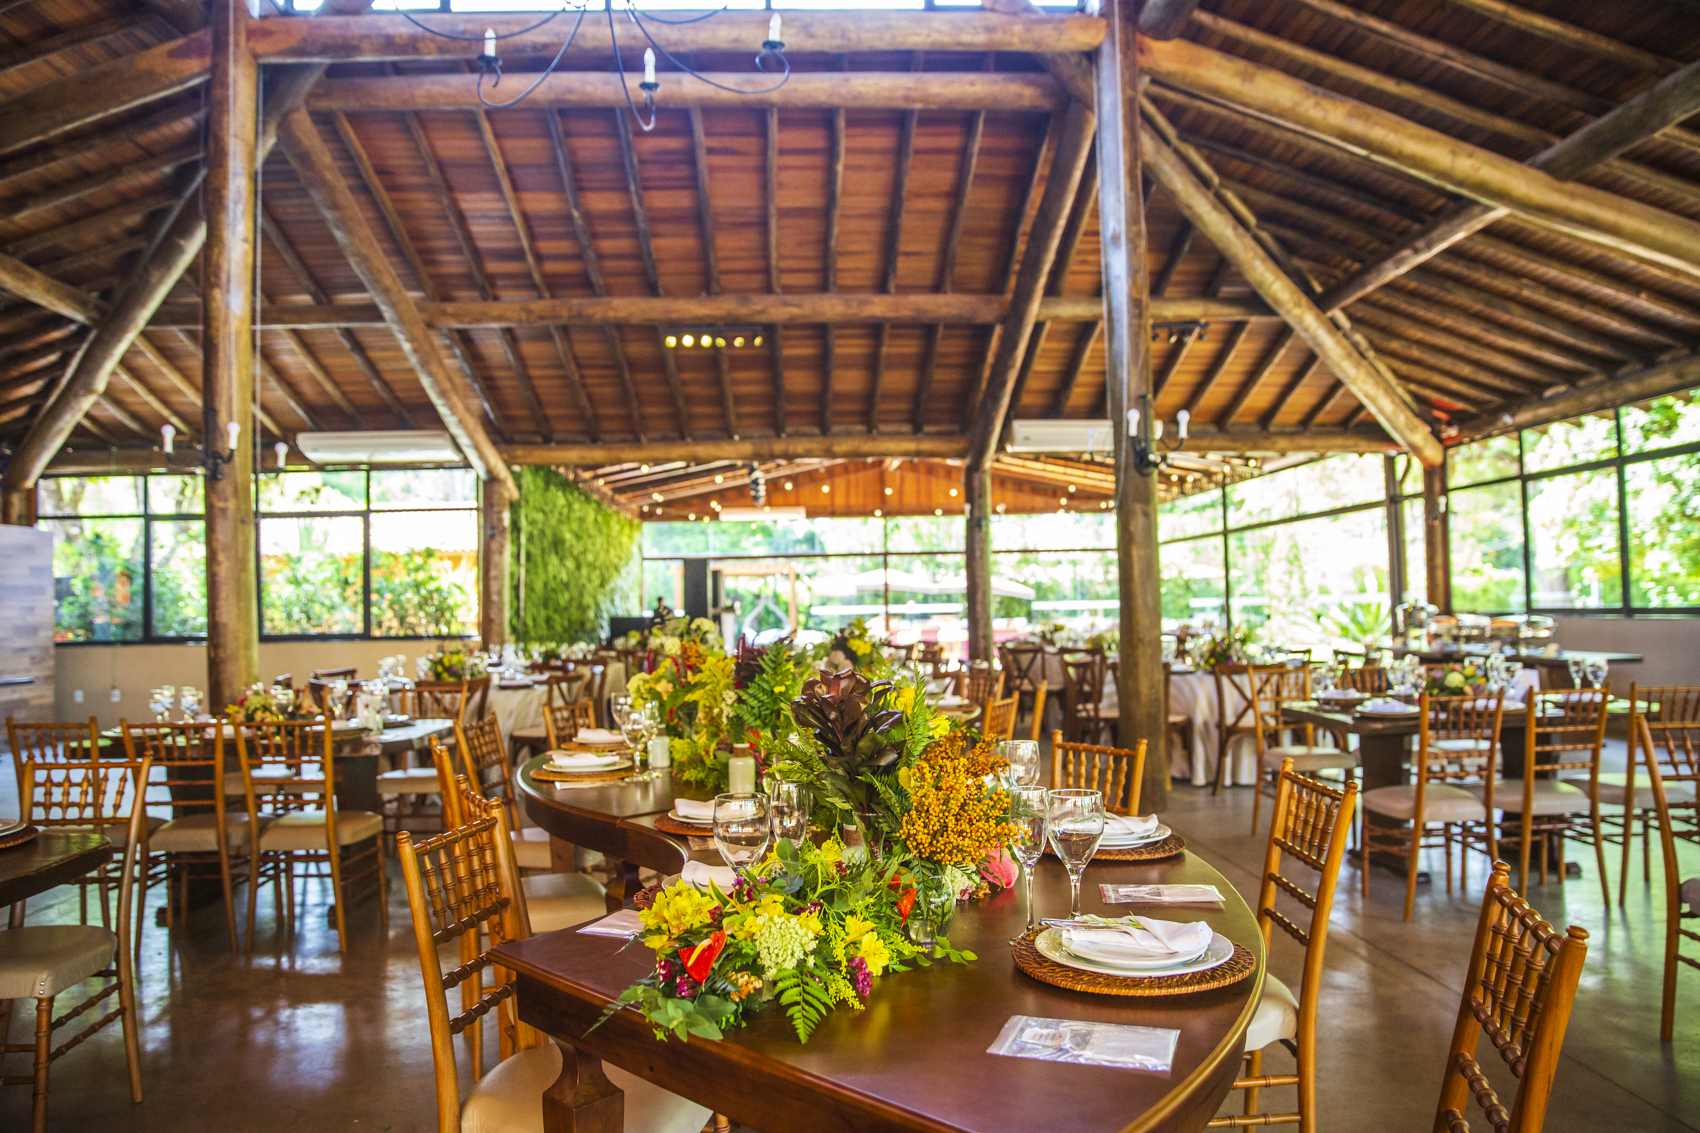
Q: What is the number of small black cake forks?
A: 0